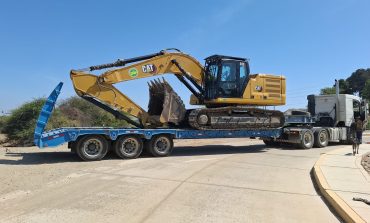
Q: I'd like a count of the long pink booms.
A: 0